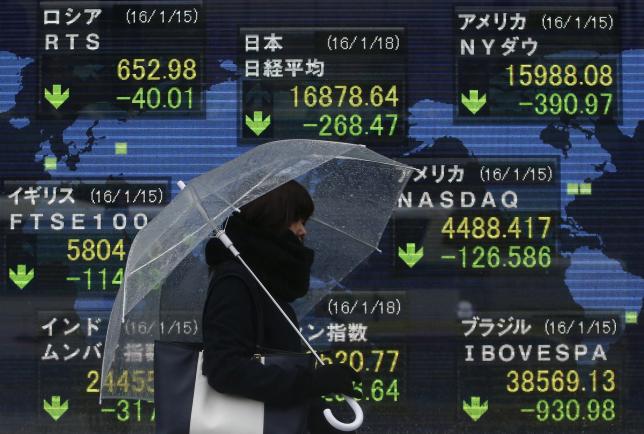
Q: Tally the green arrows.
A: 7